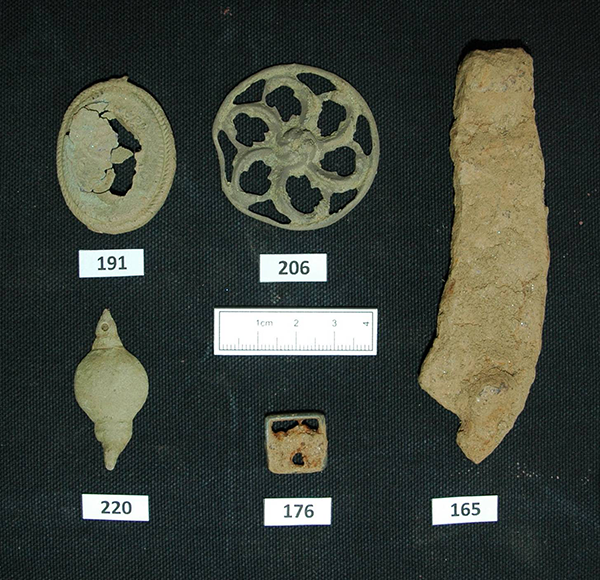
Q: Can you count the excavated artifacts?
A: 5